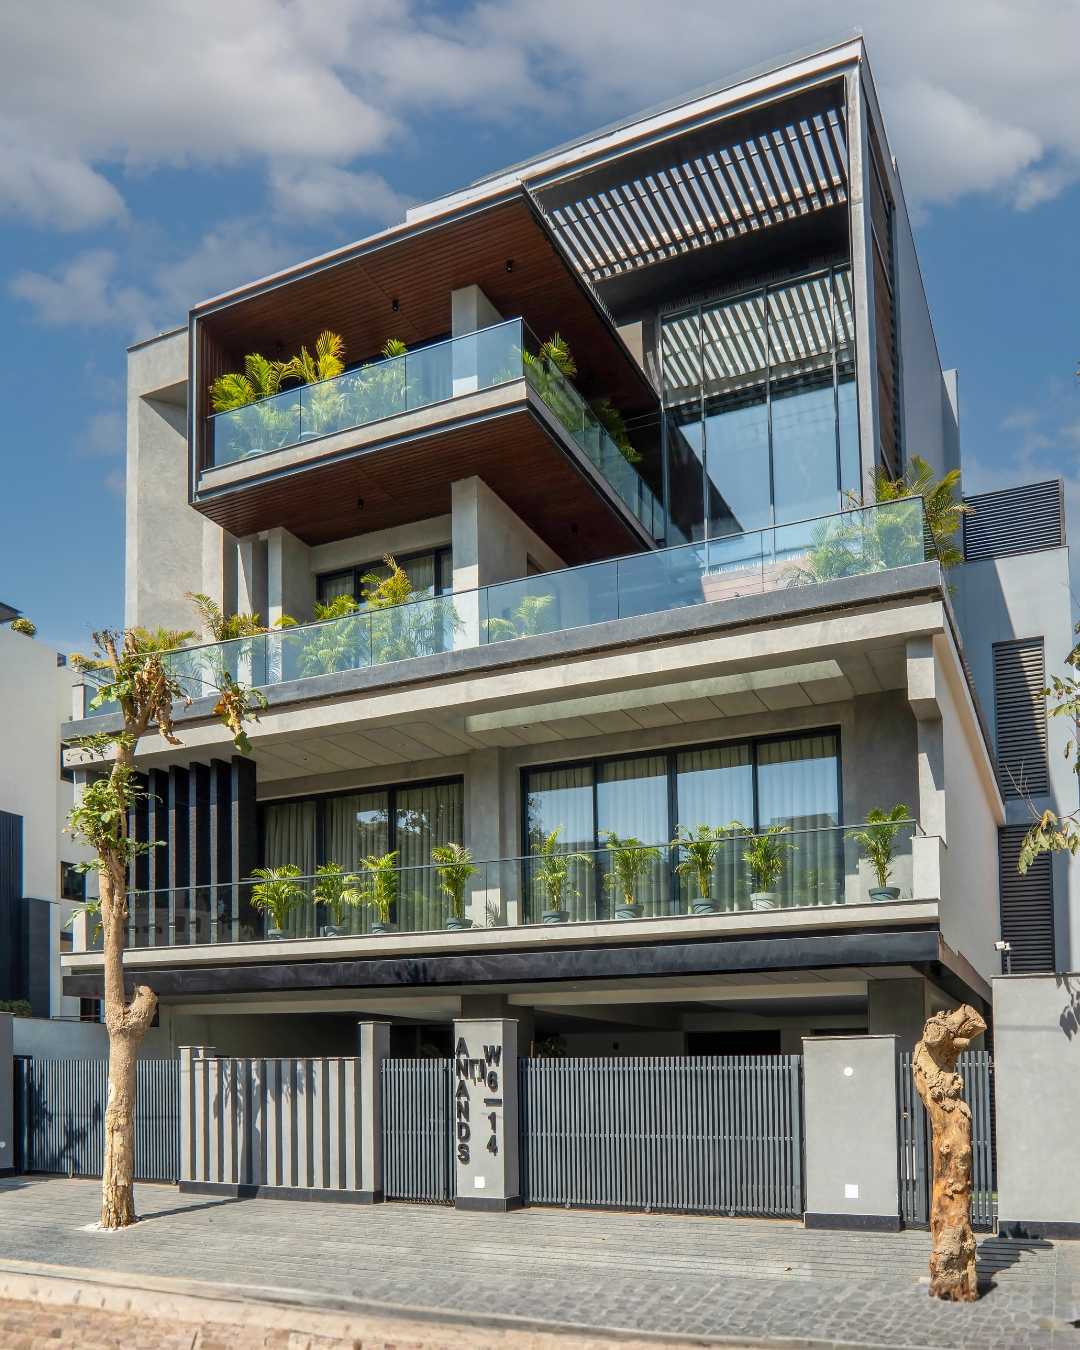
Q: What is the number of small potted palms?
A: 9